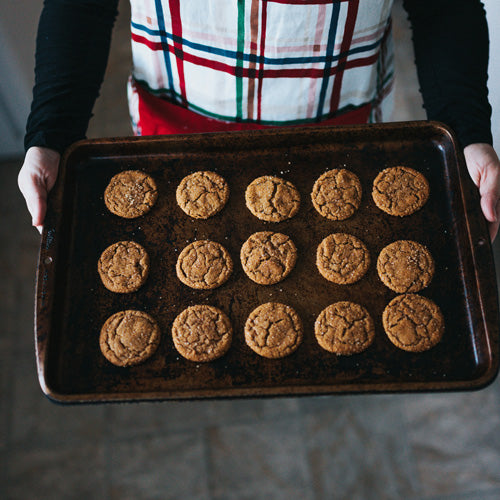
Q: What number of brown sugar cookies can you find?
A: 15